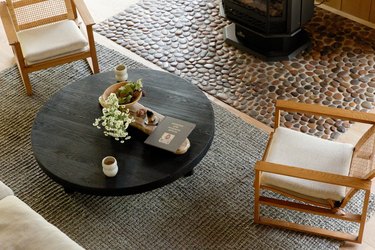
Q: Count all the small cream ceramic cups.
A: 2